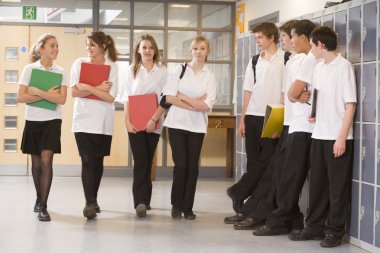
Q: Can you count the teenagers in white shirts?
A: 8